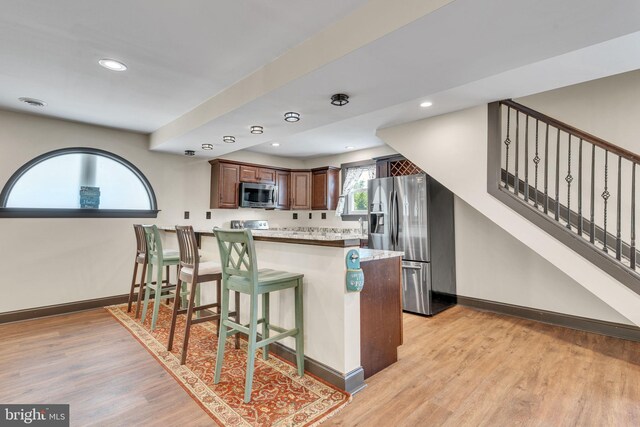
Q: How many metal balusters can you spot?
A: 12